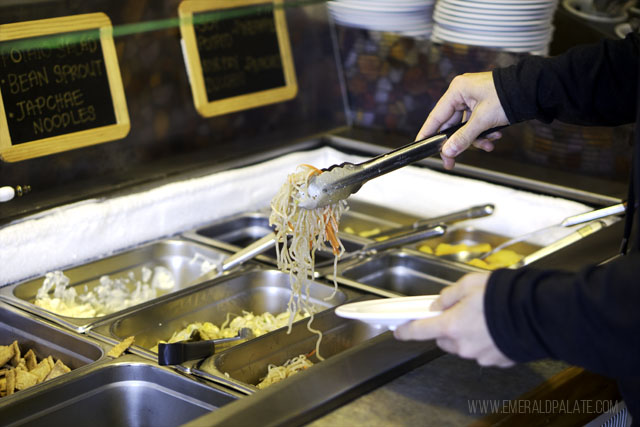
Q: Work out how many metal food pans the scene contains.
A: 9